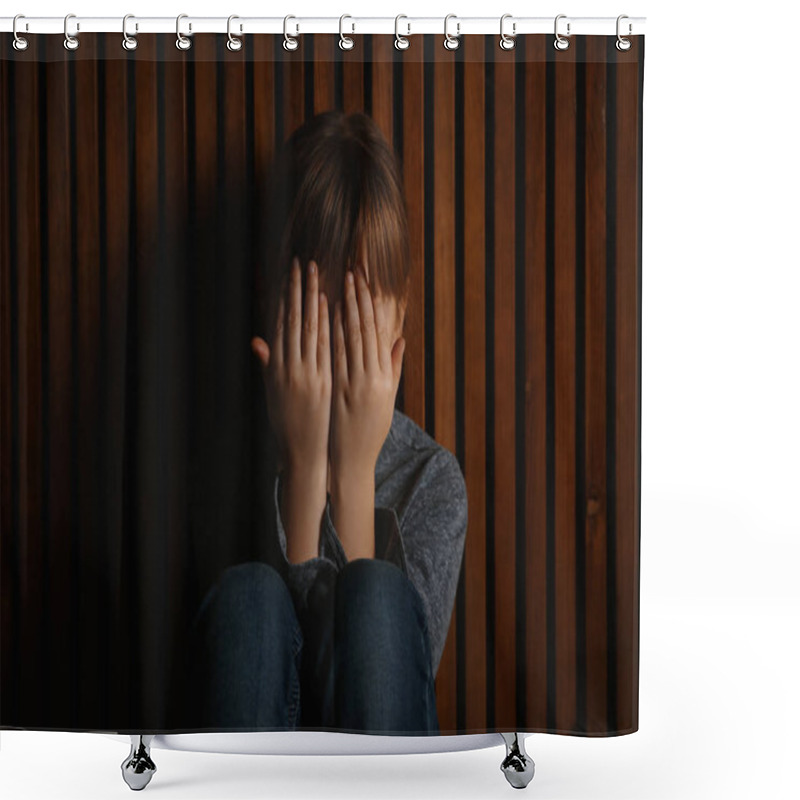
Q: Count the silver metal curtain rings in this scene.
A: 12